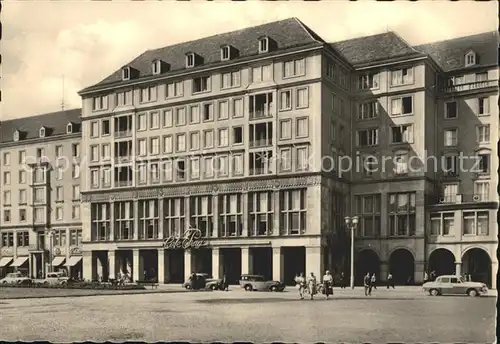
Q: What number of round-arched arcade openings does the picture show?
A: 4